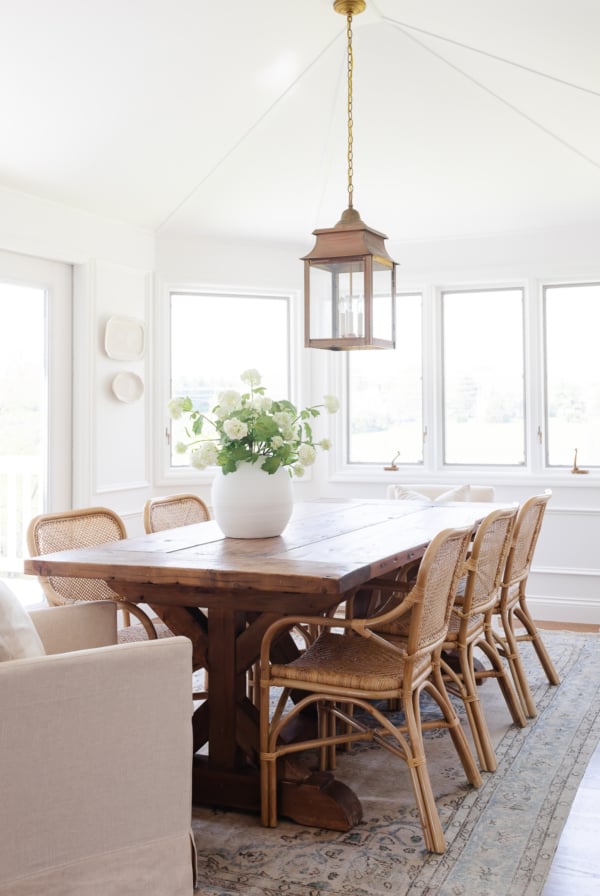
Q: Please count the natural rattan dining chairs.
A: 5